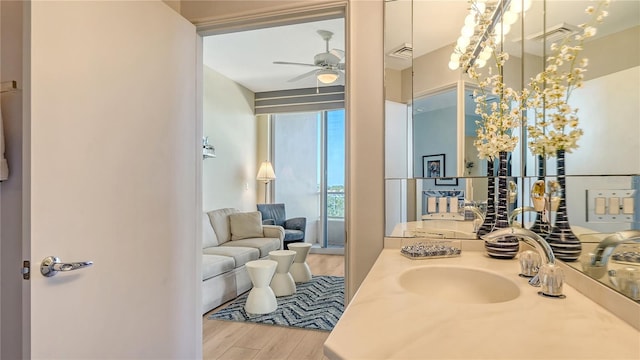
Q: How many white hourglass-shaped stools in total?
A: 3